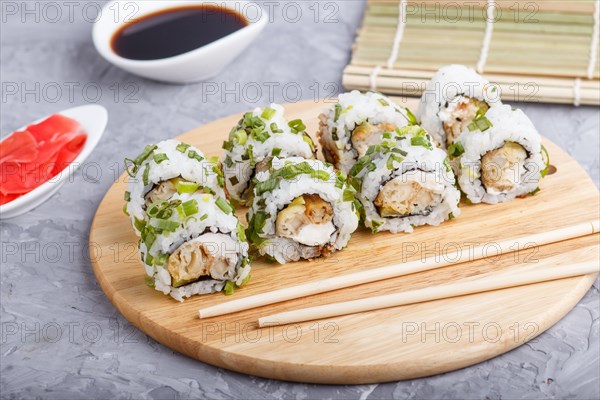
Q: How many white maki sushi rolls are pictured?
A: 8